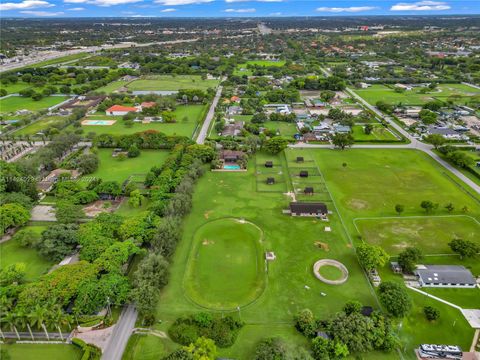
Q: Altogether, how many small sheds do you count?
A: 5